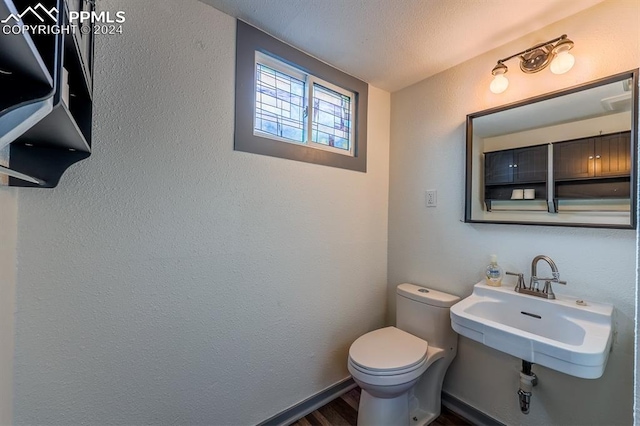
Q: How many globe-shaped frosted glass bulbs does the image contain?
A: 2